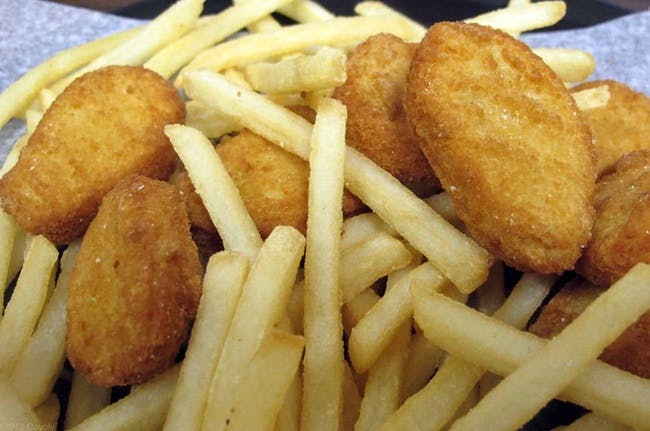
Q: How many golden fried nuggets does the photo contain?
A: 8